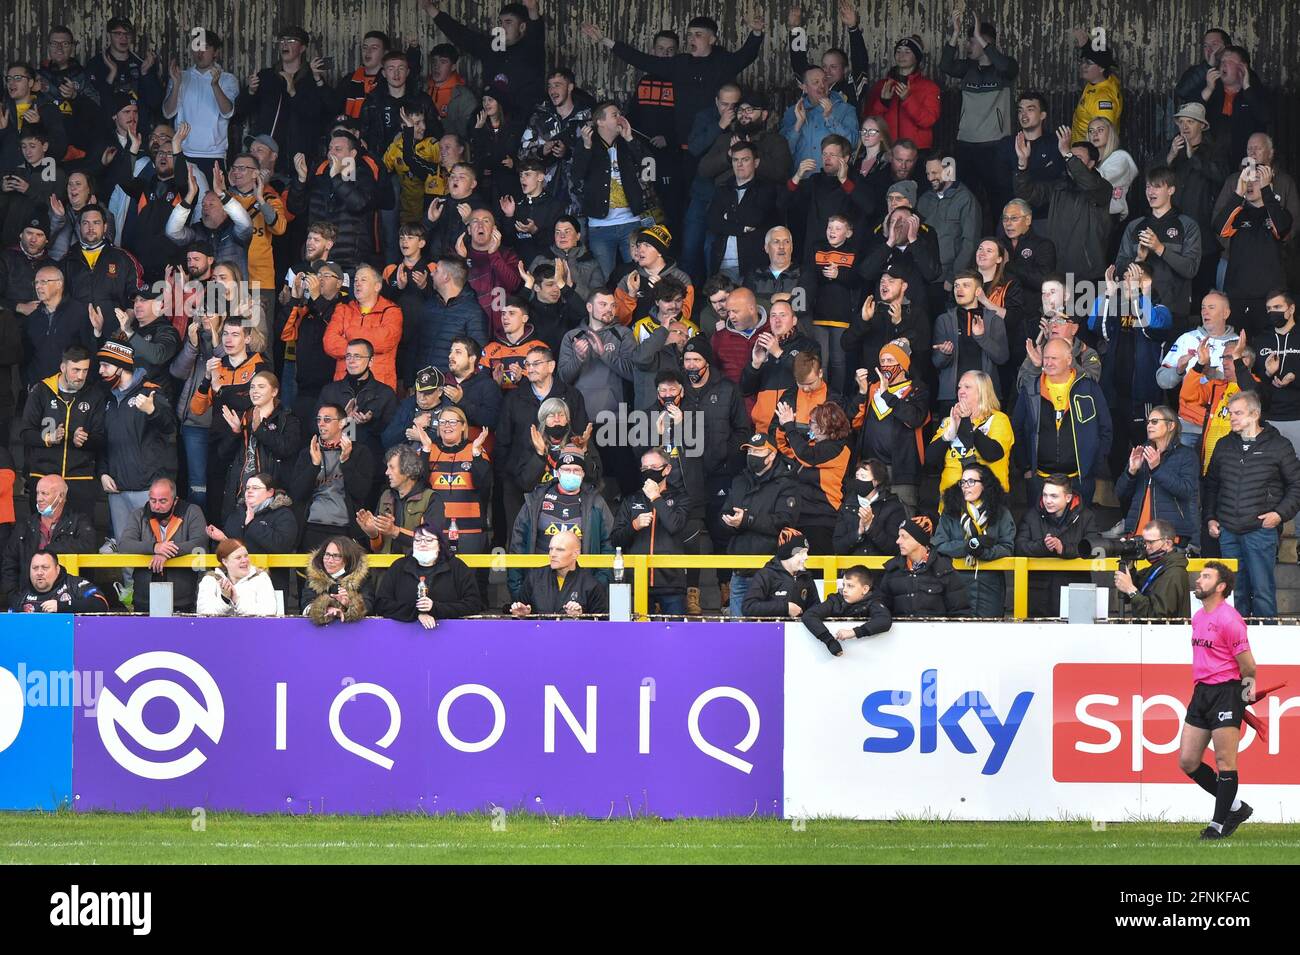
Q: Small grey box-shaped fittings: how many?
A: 3